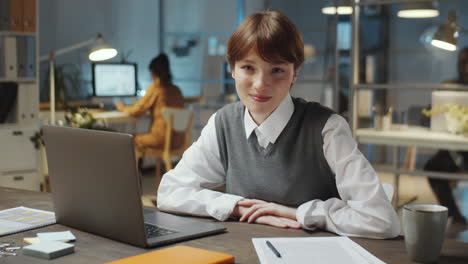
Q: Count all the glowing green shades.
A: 0